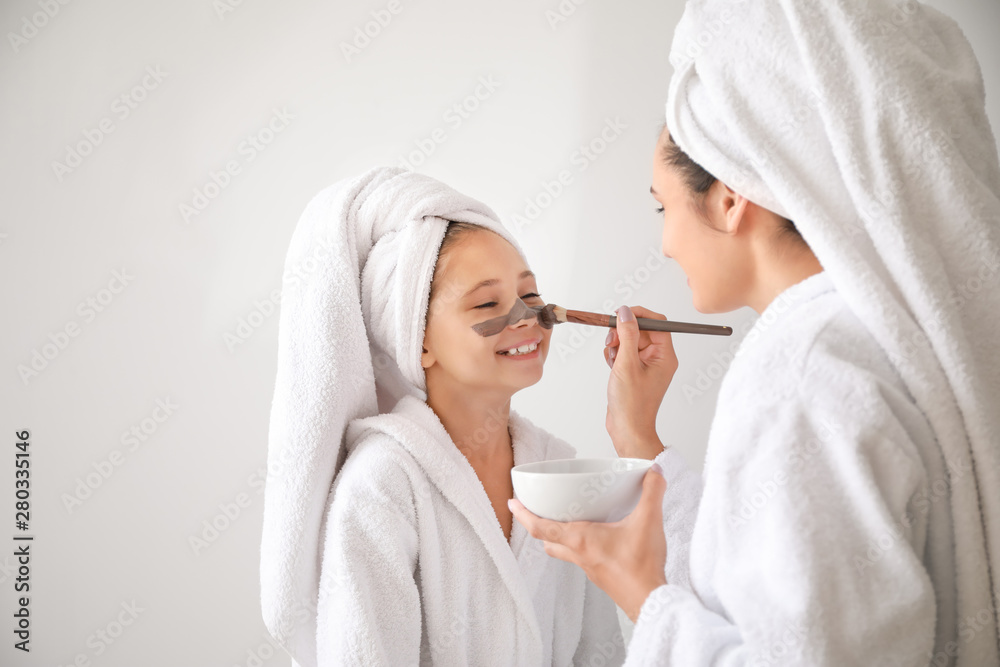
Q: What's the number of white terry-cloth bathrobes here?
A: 2